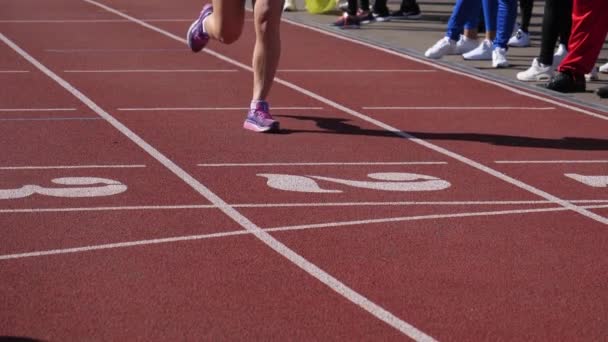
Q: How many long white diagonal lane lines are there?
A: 3